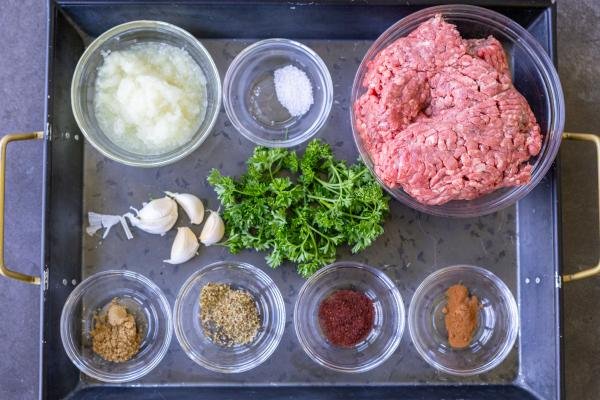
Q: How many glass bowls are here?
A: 7